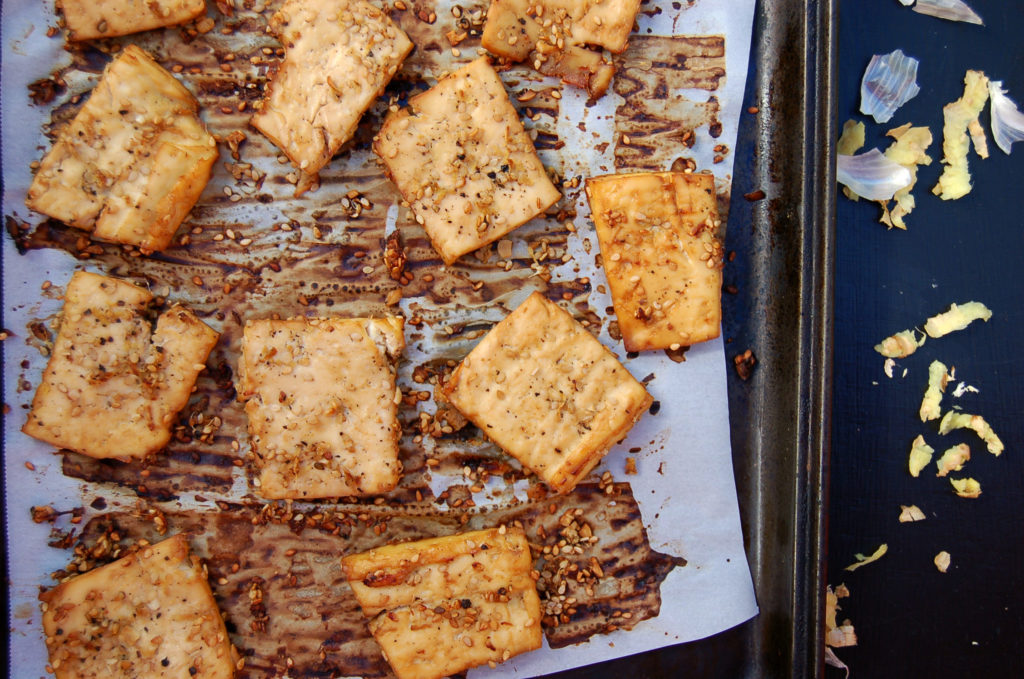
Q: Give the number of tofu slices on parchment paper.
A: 11